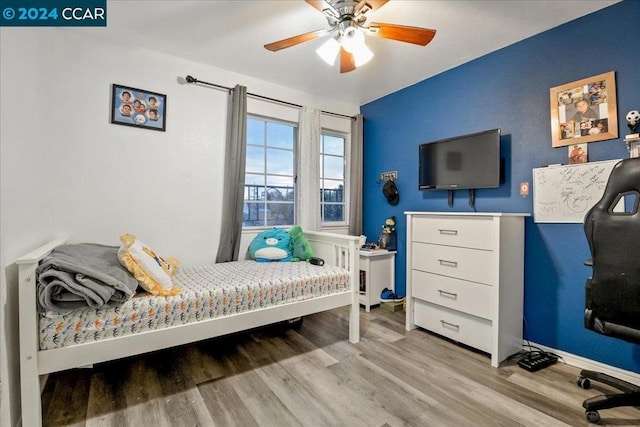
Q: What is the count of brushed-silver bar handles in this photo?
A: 4